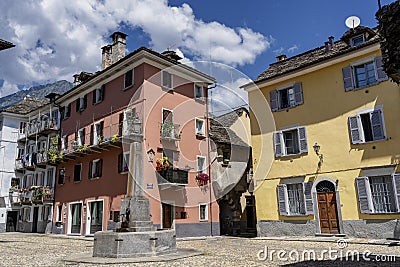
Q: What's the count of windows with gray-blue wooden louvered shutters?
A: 6